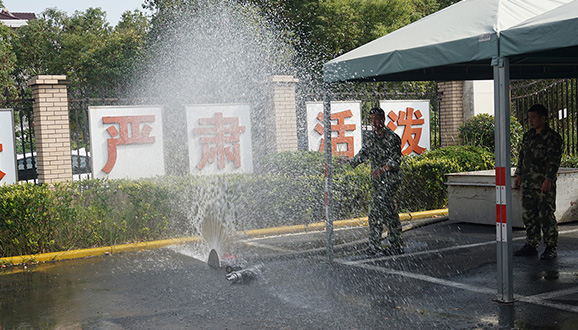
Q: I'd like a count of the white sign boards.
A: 5